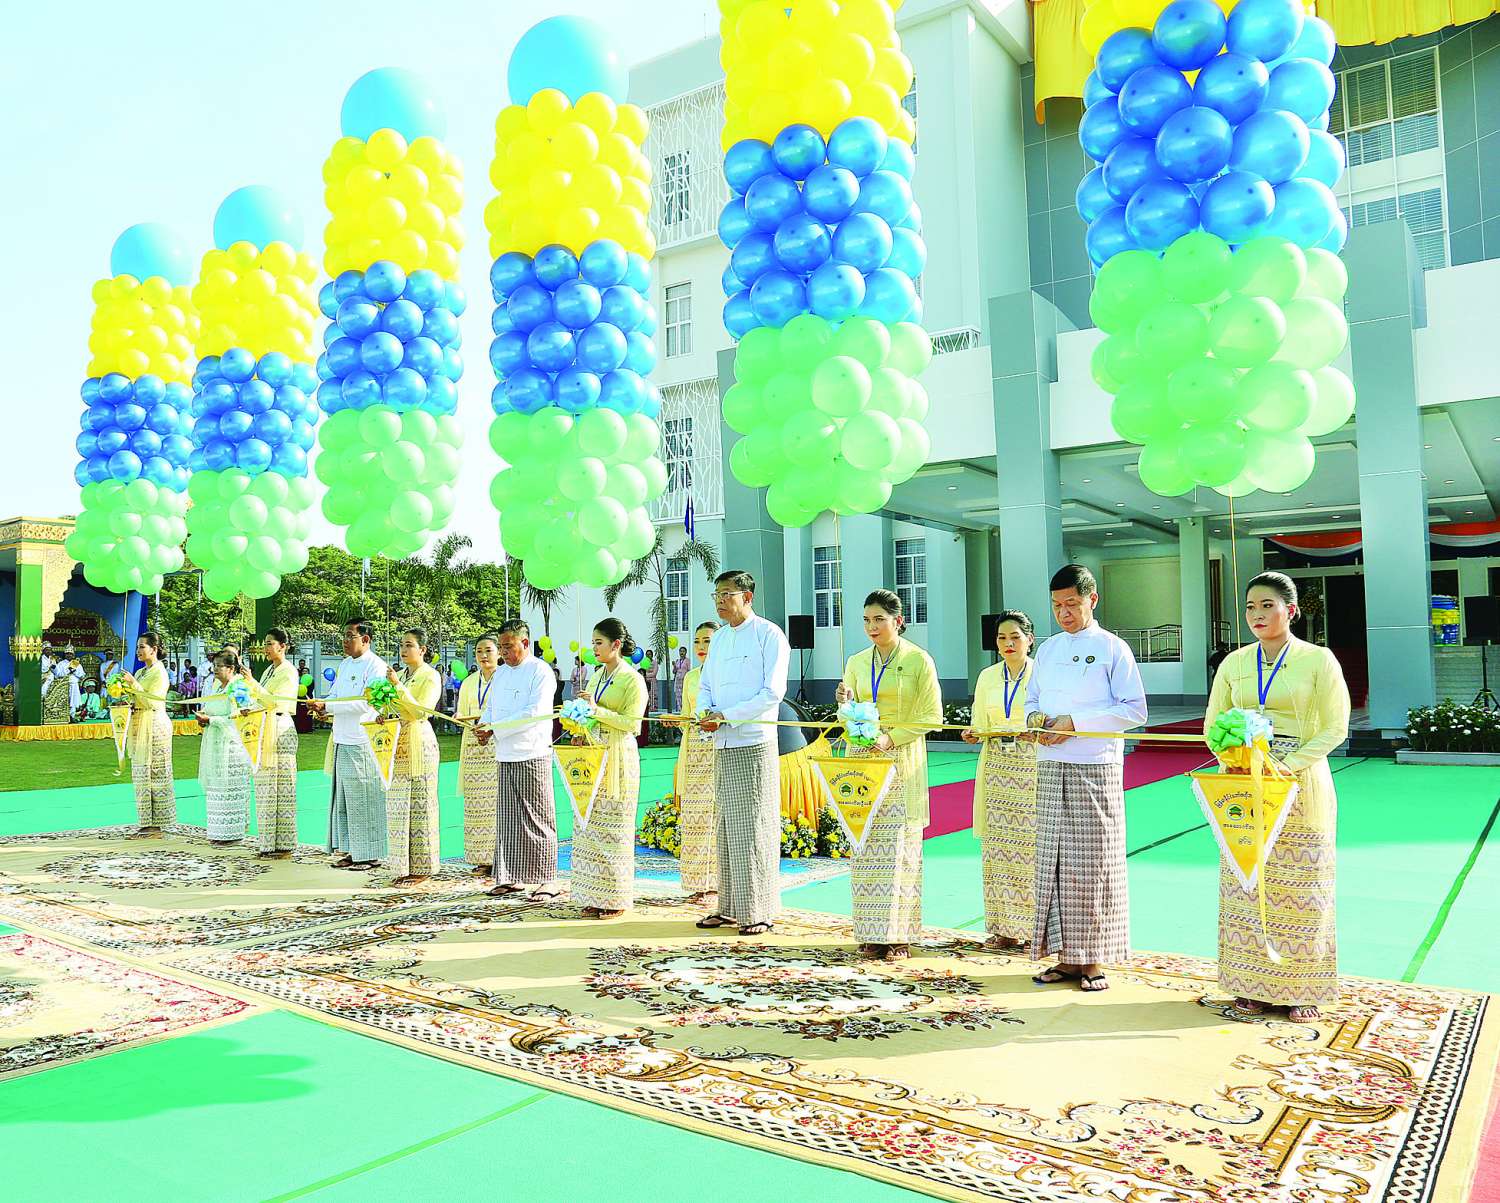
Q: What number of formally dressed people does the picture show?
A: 14